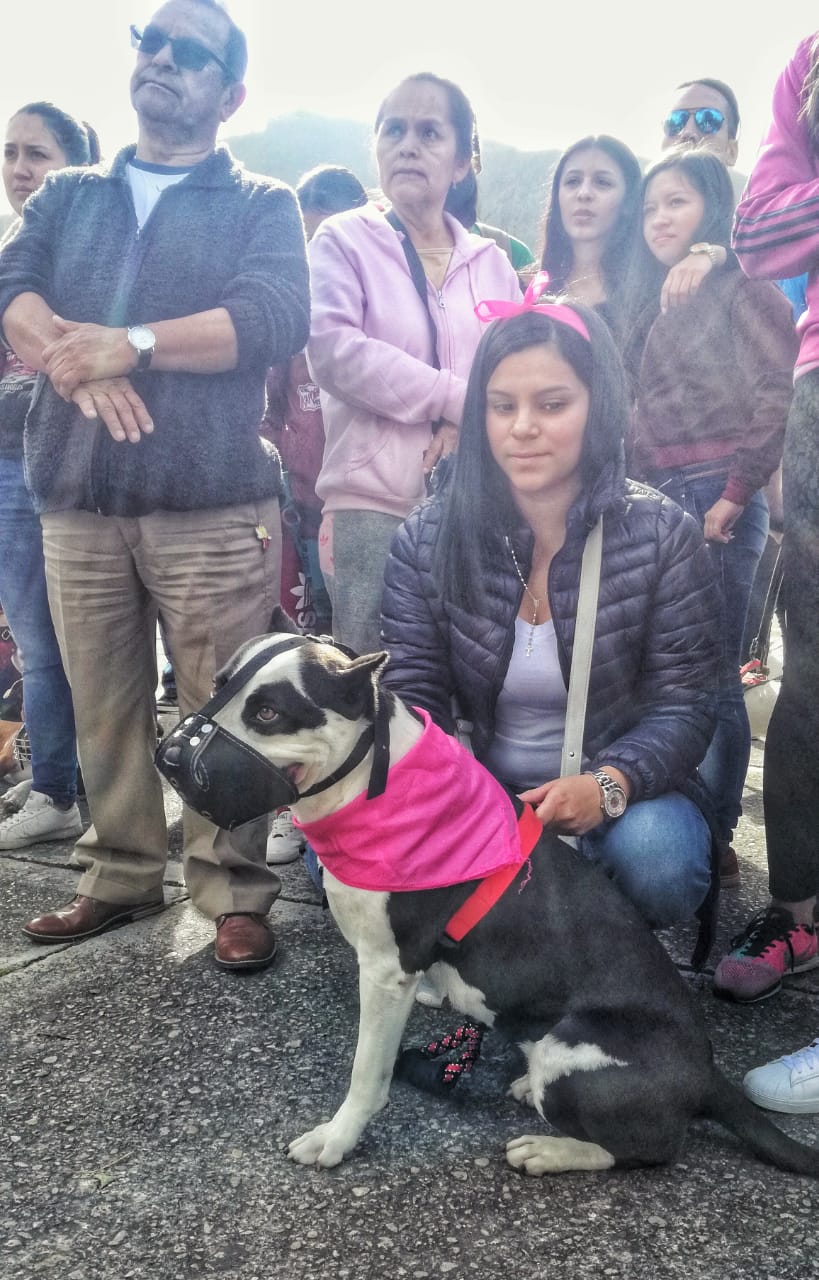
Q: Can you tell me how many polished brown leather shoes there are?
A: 2